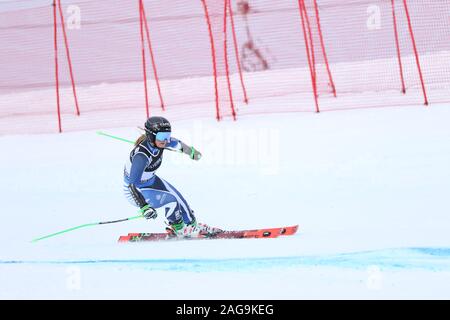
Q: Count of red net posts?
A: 12